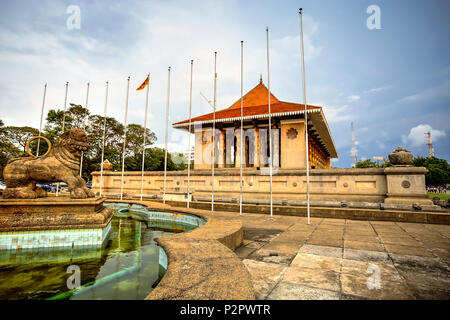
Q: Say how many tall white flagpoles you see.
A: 12